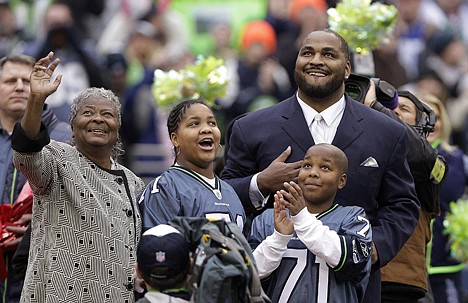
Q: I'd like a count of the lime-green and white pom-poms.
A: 3